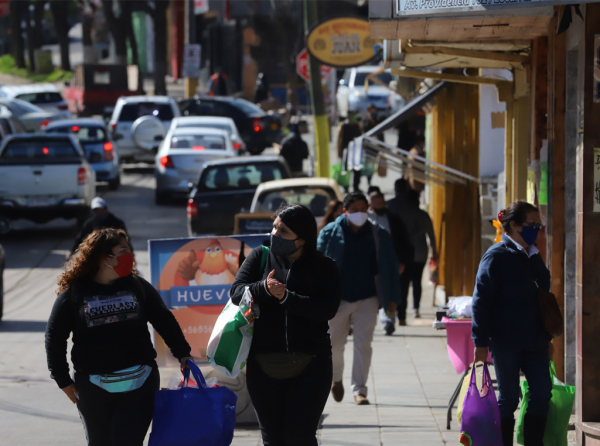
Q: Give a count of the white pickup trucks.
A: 1